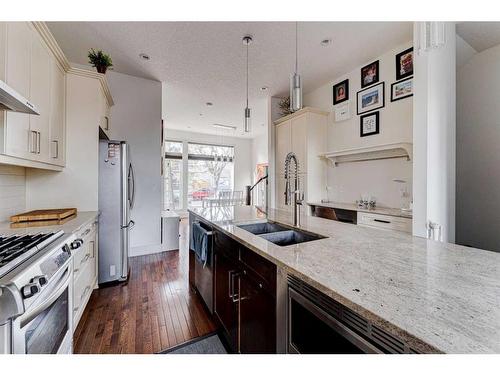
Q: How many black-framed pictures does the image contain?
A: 6